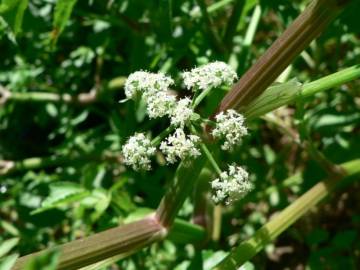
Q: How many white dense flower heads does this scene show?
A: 8